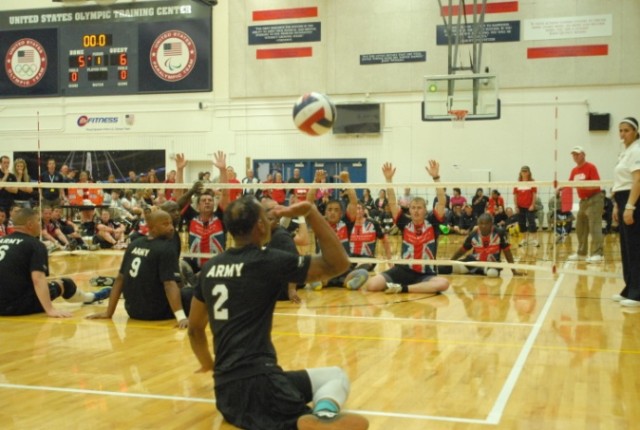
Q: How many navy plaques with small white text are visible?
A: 3